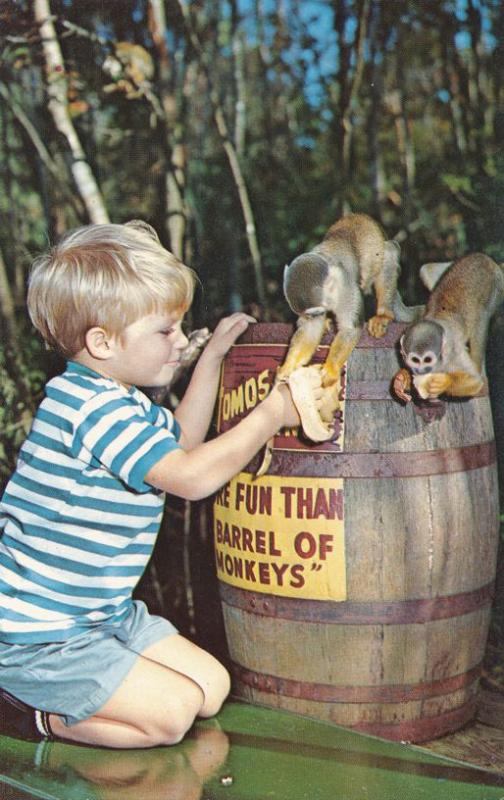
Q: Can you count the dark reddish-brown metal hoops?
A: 6